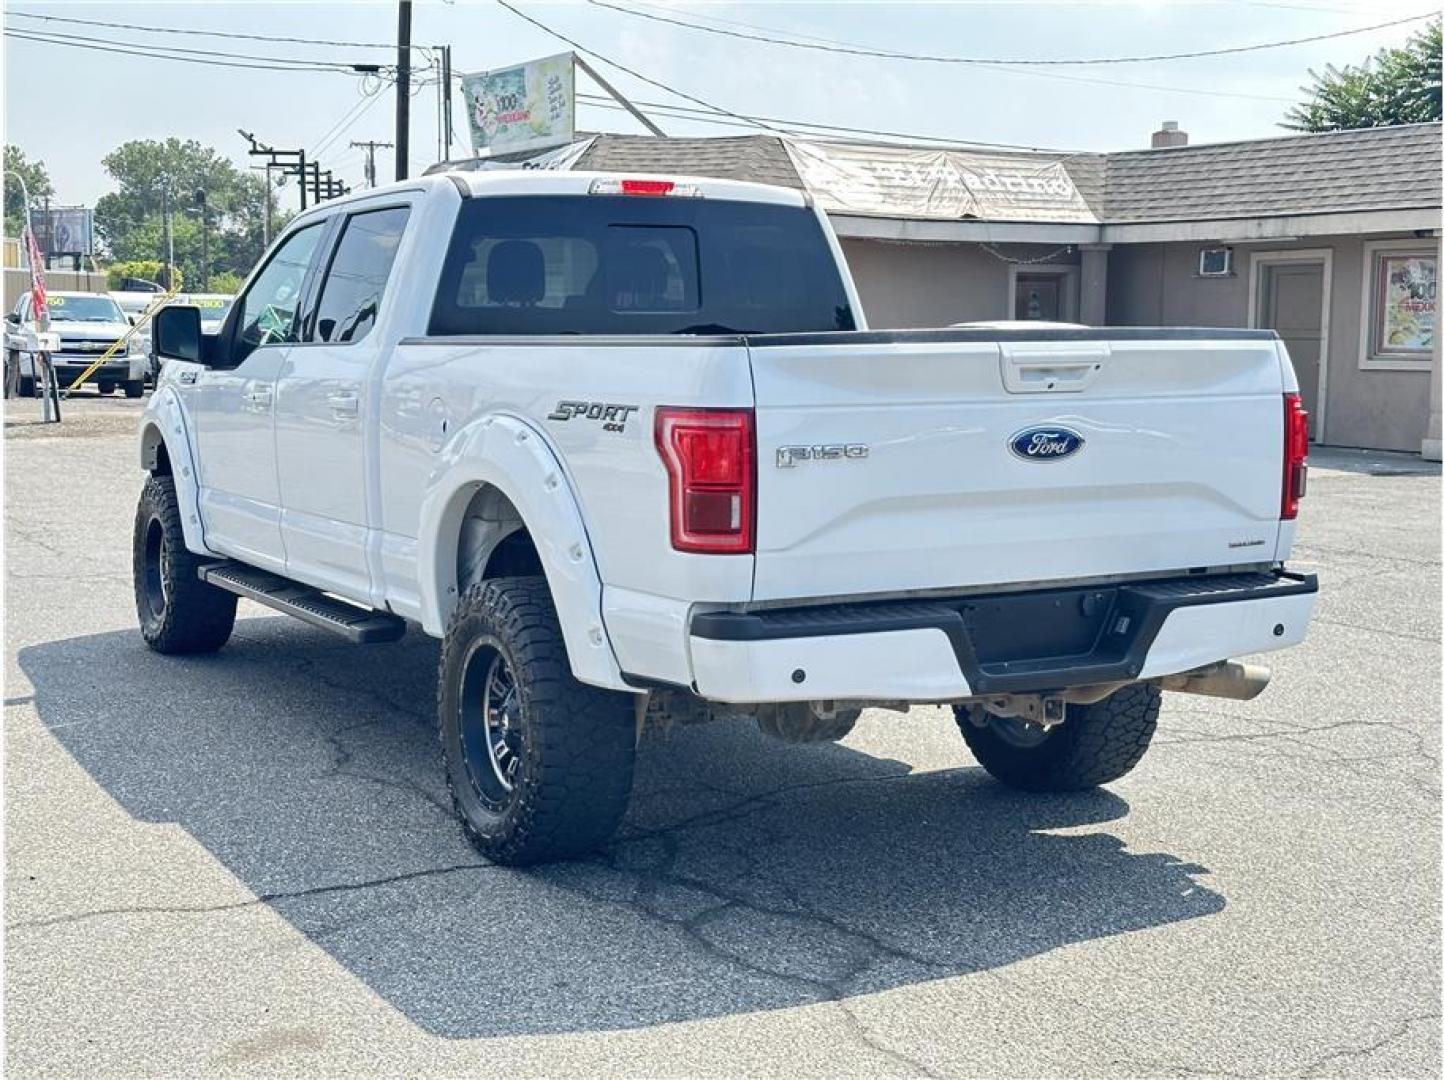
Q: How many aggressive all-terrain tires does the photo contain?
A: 3